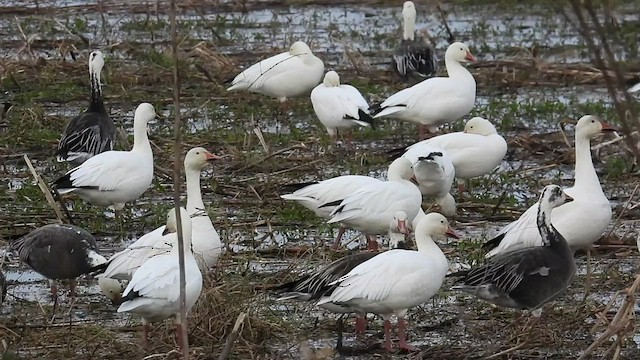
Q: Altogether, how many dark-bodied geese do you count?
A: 5